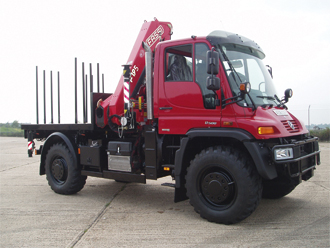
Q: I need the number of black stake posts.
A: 11